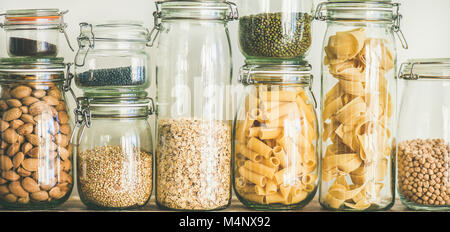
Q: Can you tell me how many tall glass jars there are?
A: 2